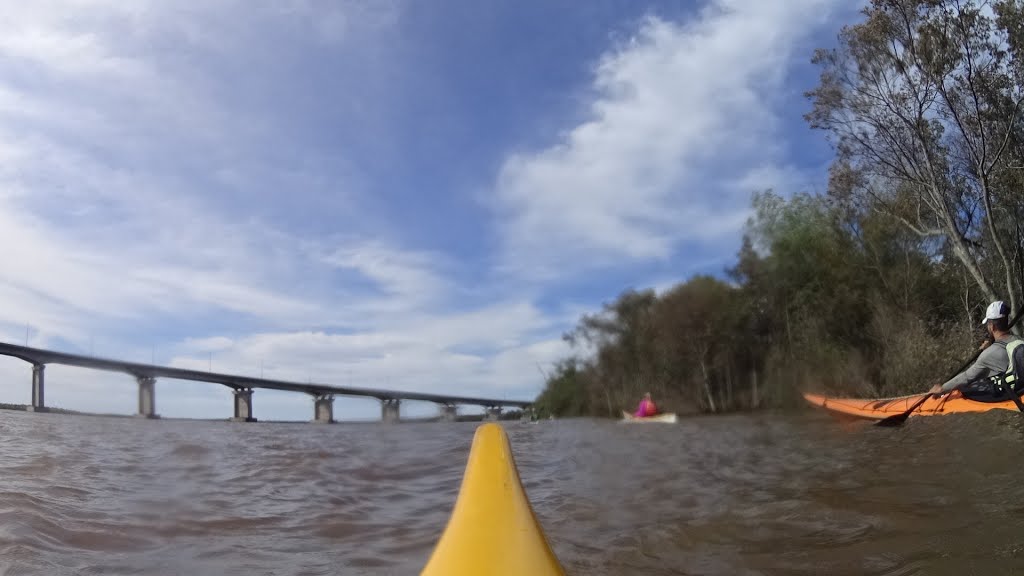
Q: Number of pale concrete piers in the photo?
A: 7